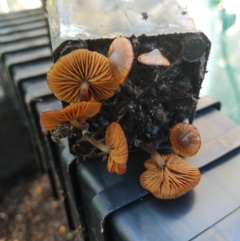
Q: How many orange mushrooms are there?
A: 7